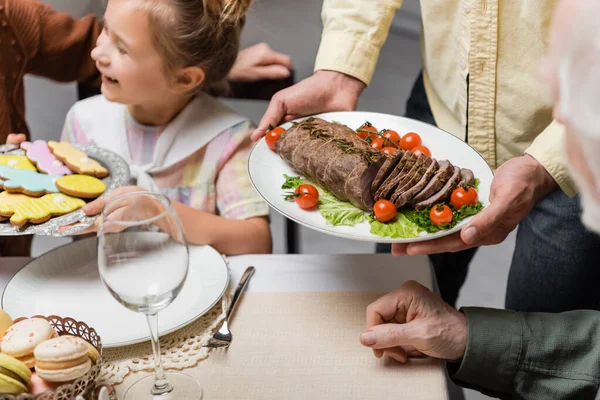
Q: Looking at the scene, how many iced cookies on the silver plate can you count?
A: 7